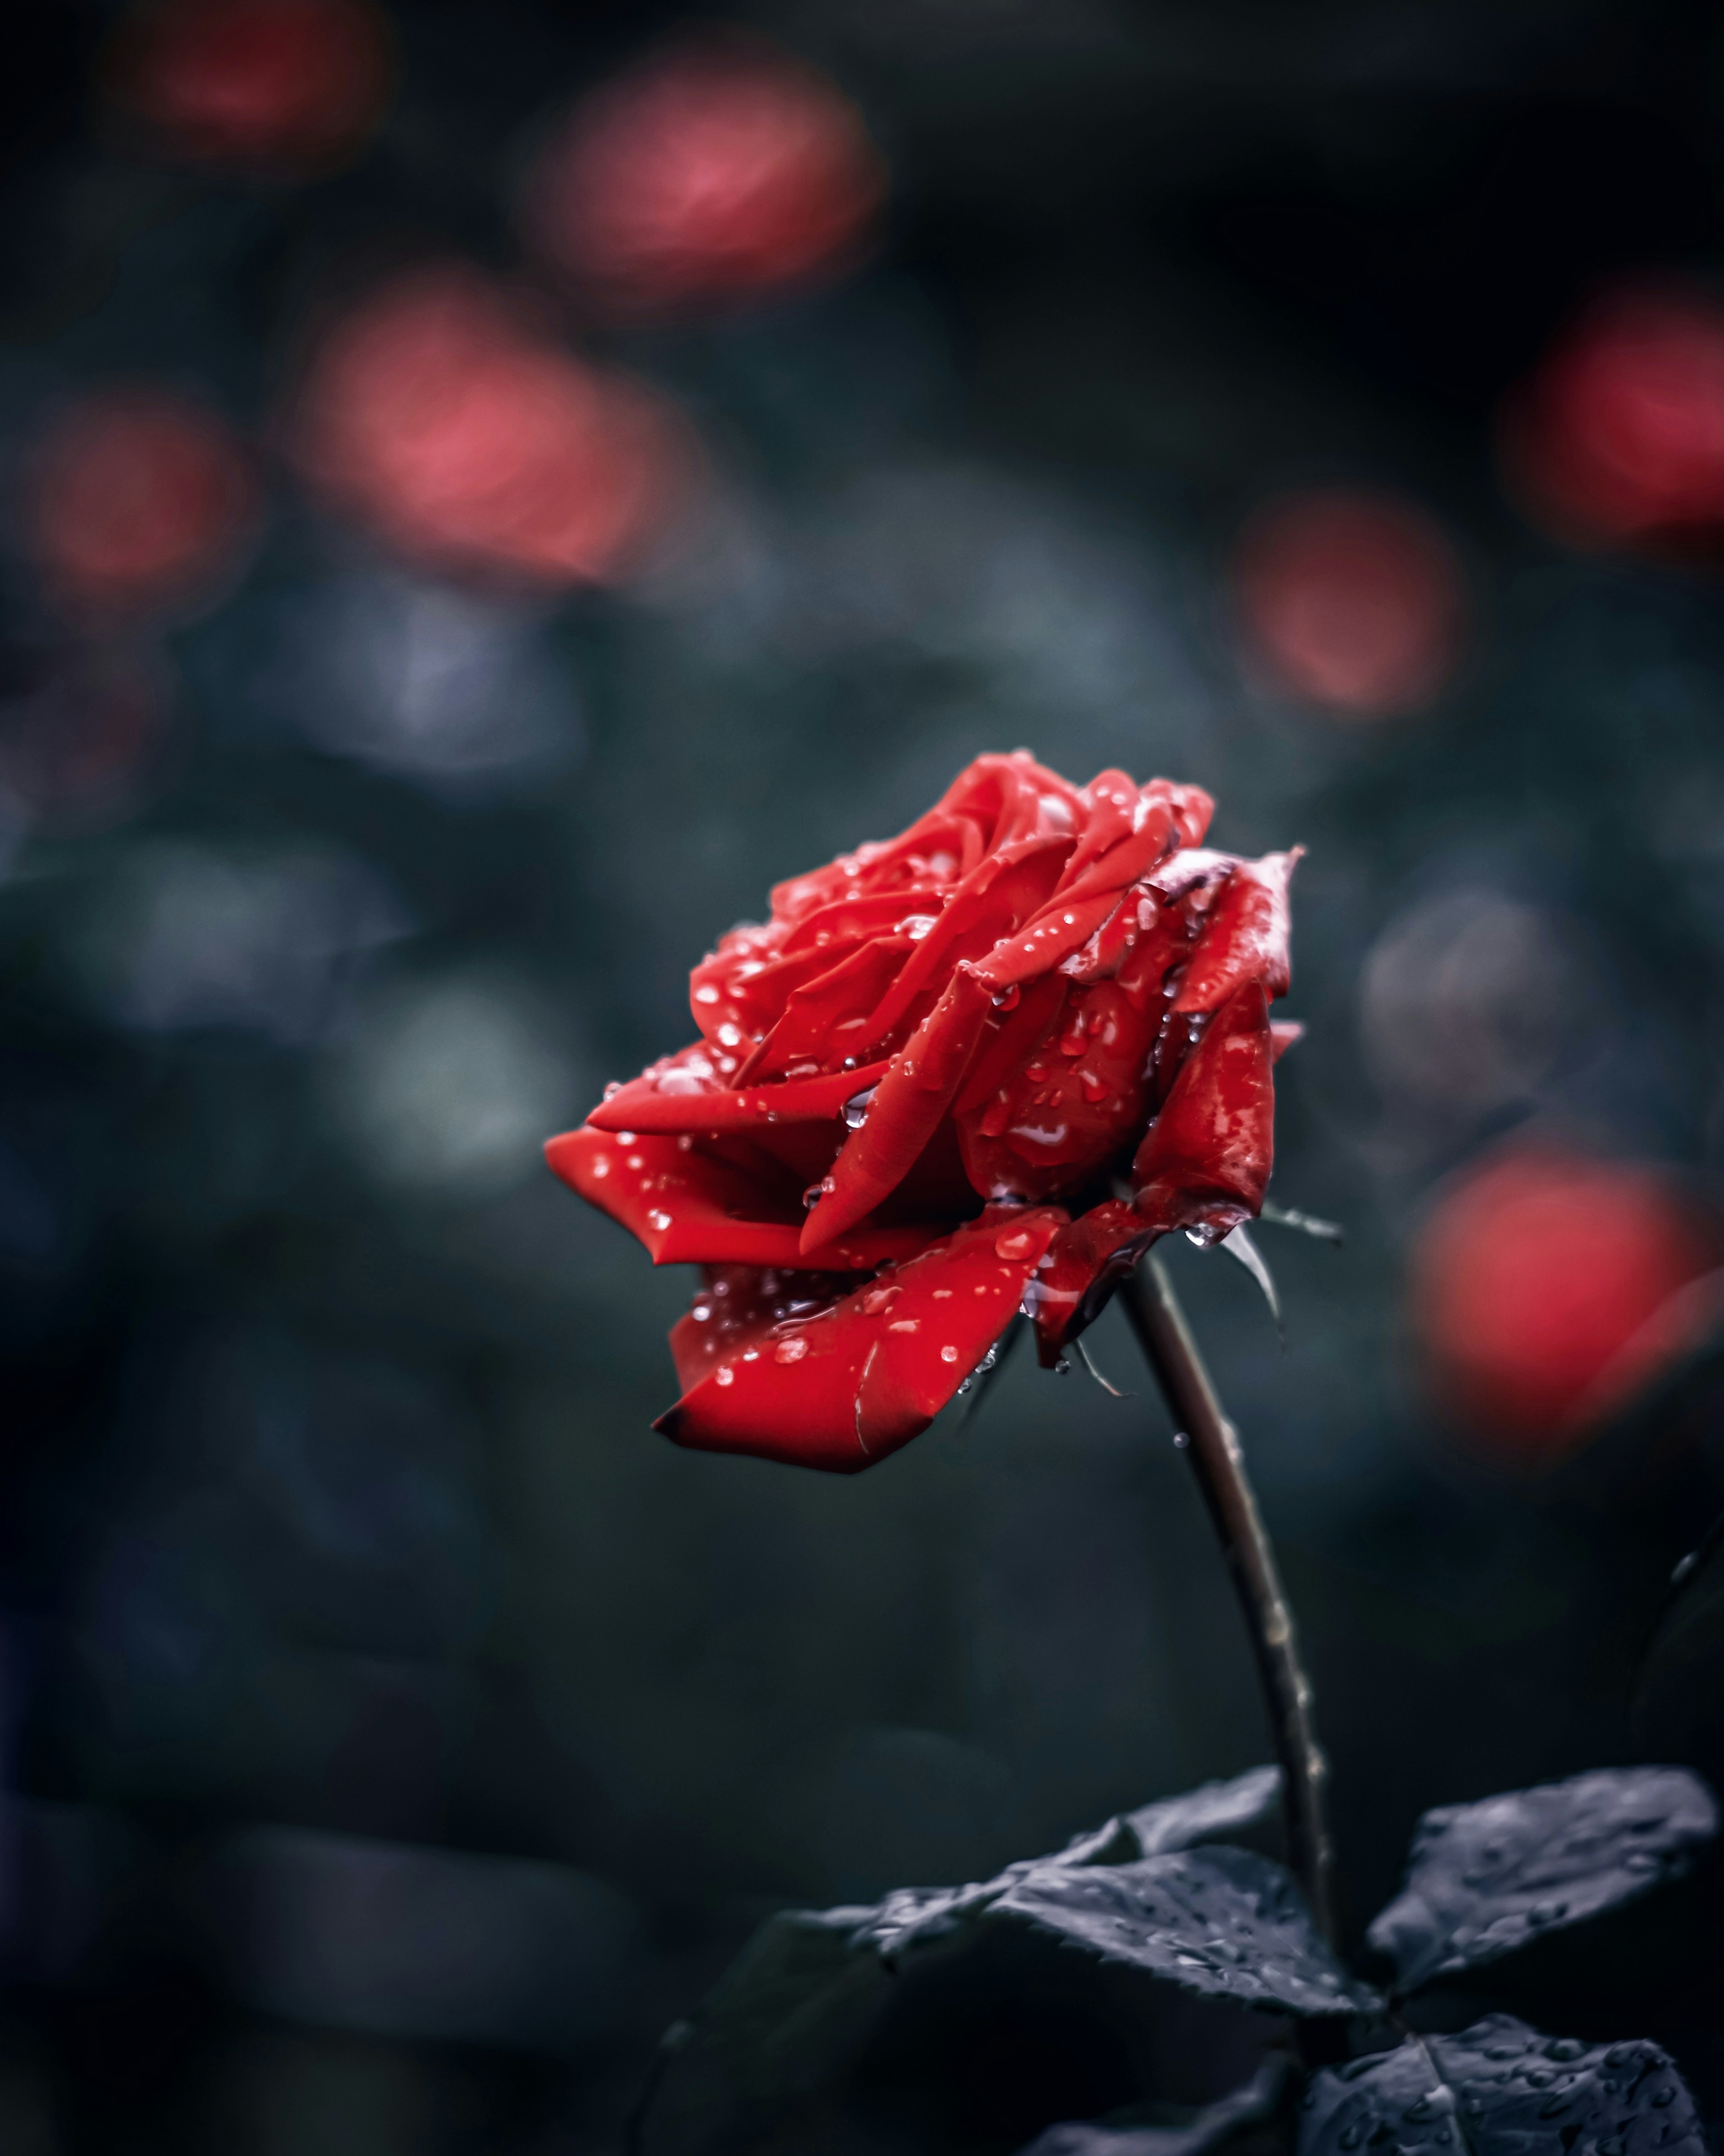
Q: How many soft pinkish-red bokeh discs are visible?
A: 7